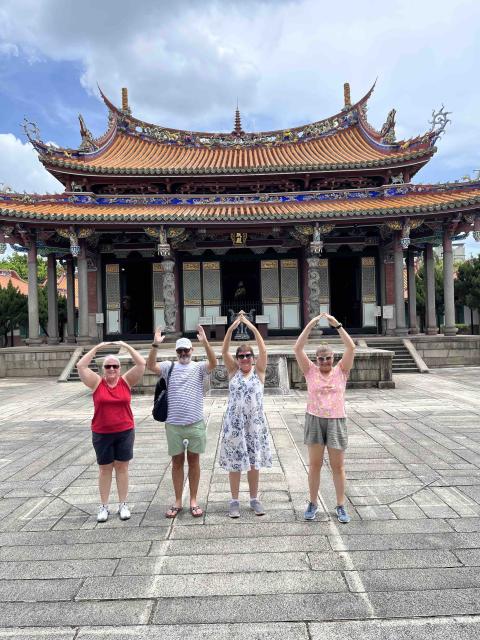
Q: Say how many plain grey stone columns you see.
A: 8